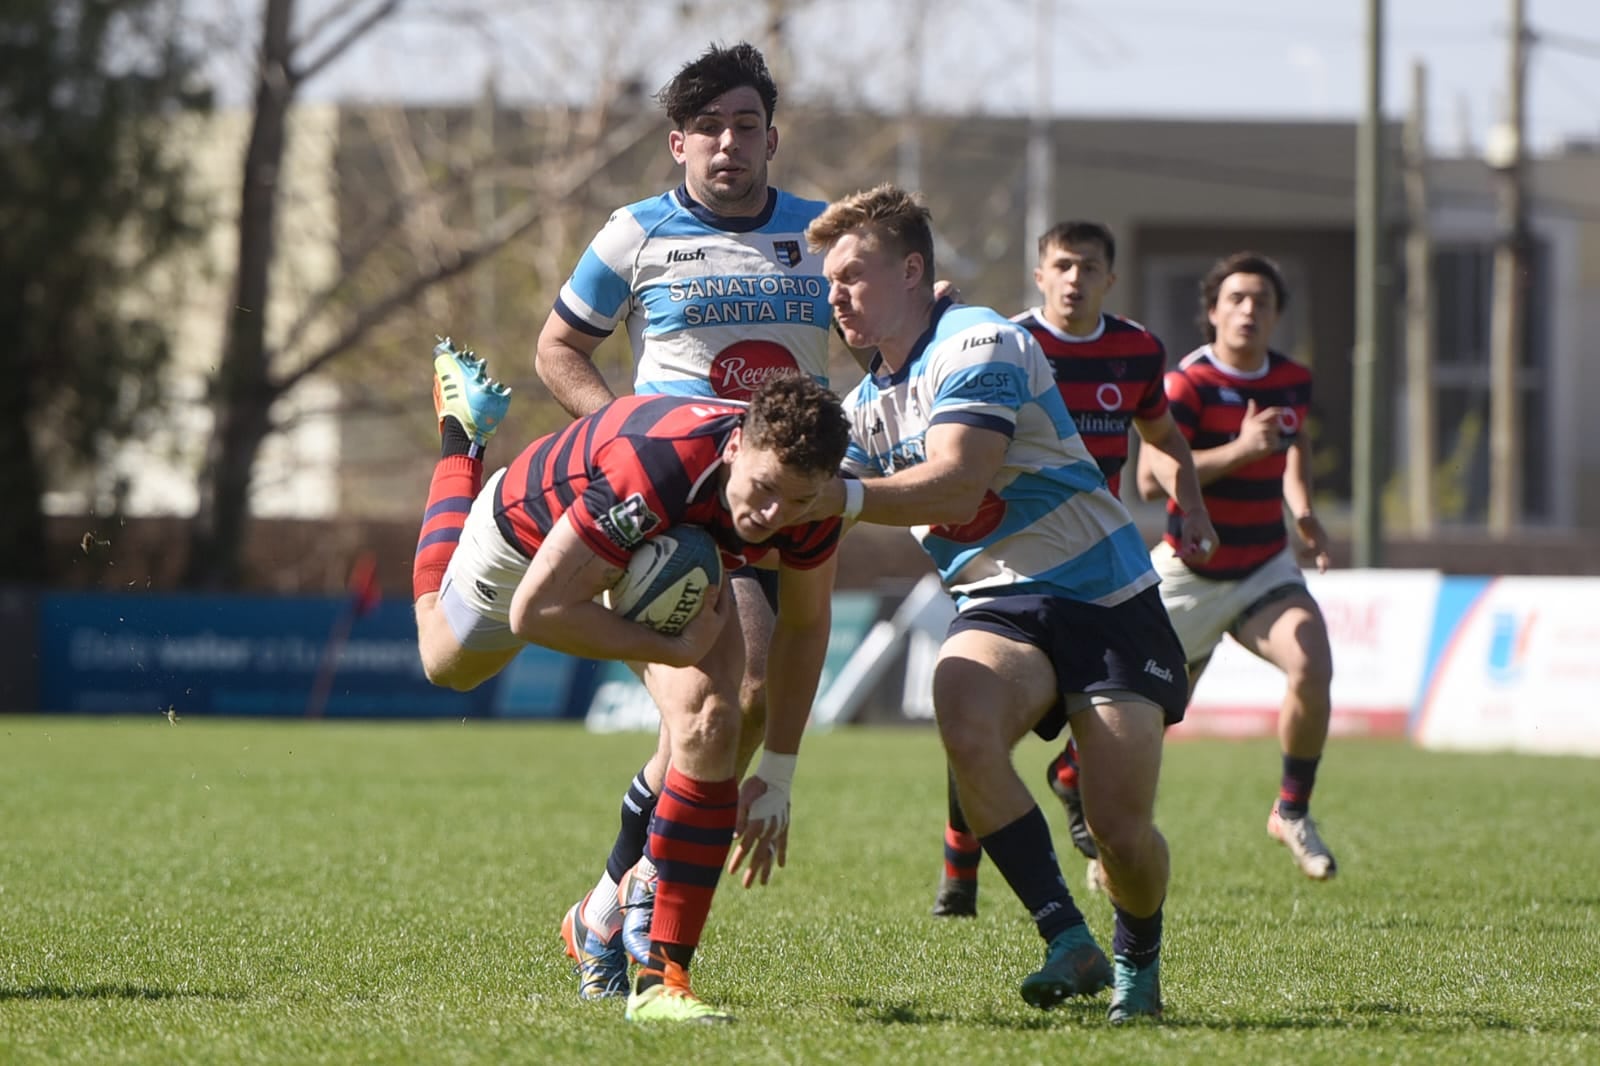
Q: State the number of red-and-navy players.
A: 3